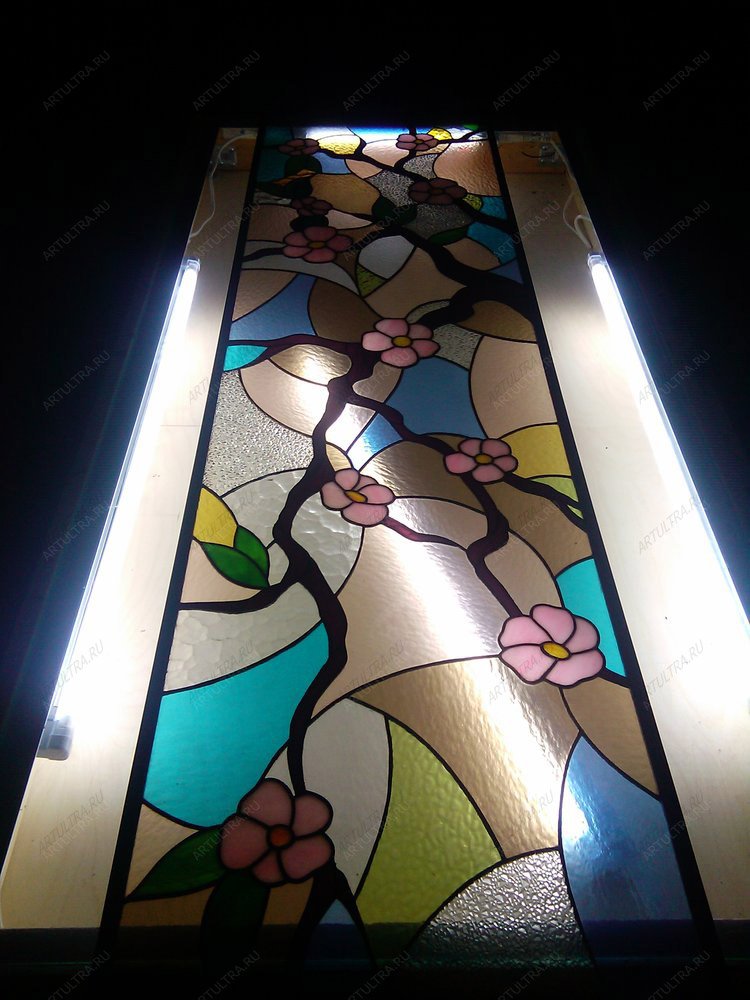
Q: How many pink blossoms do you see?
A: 10